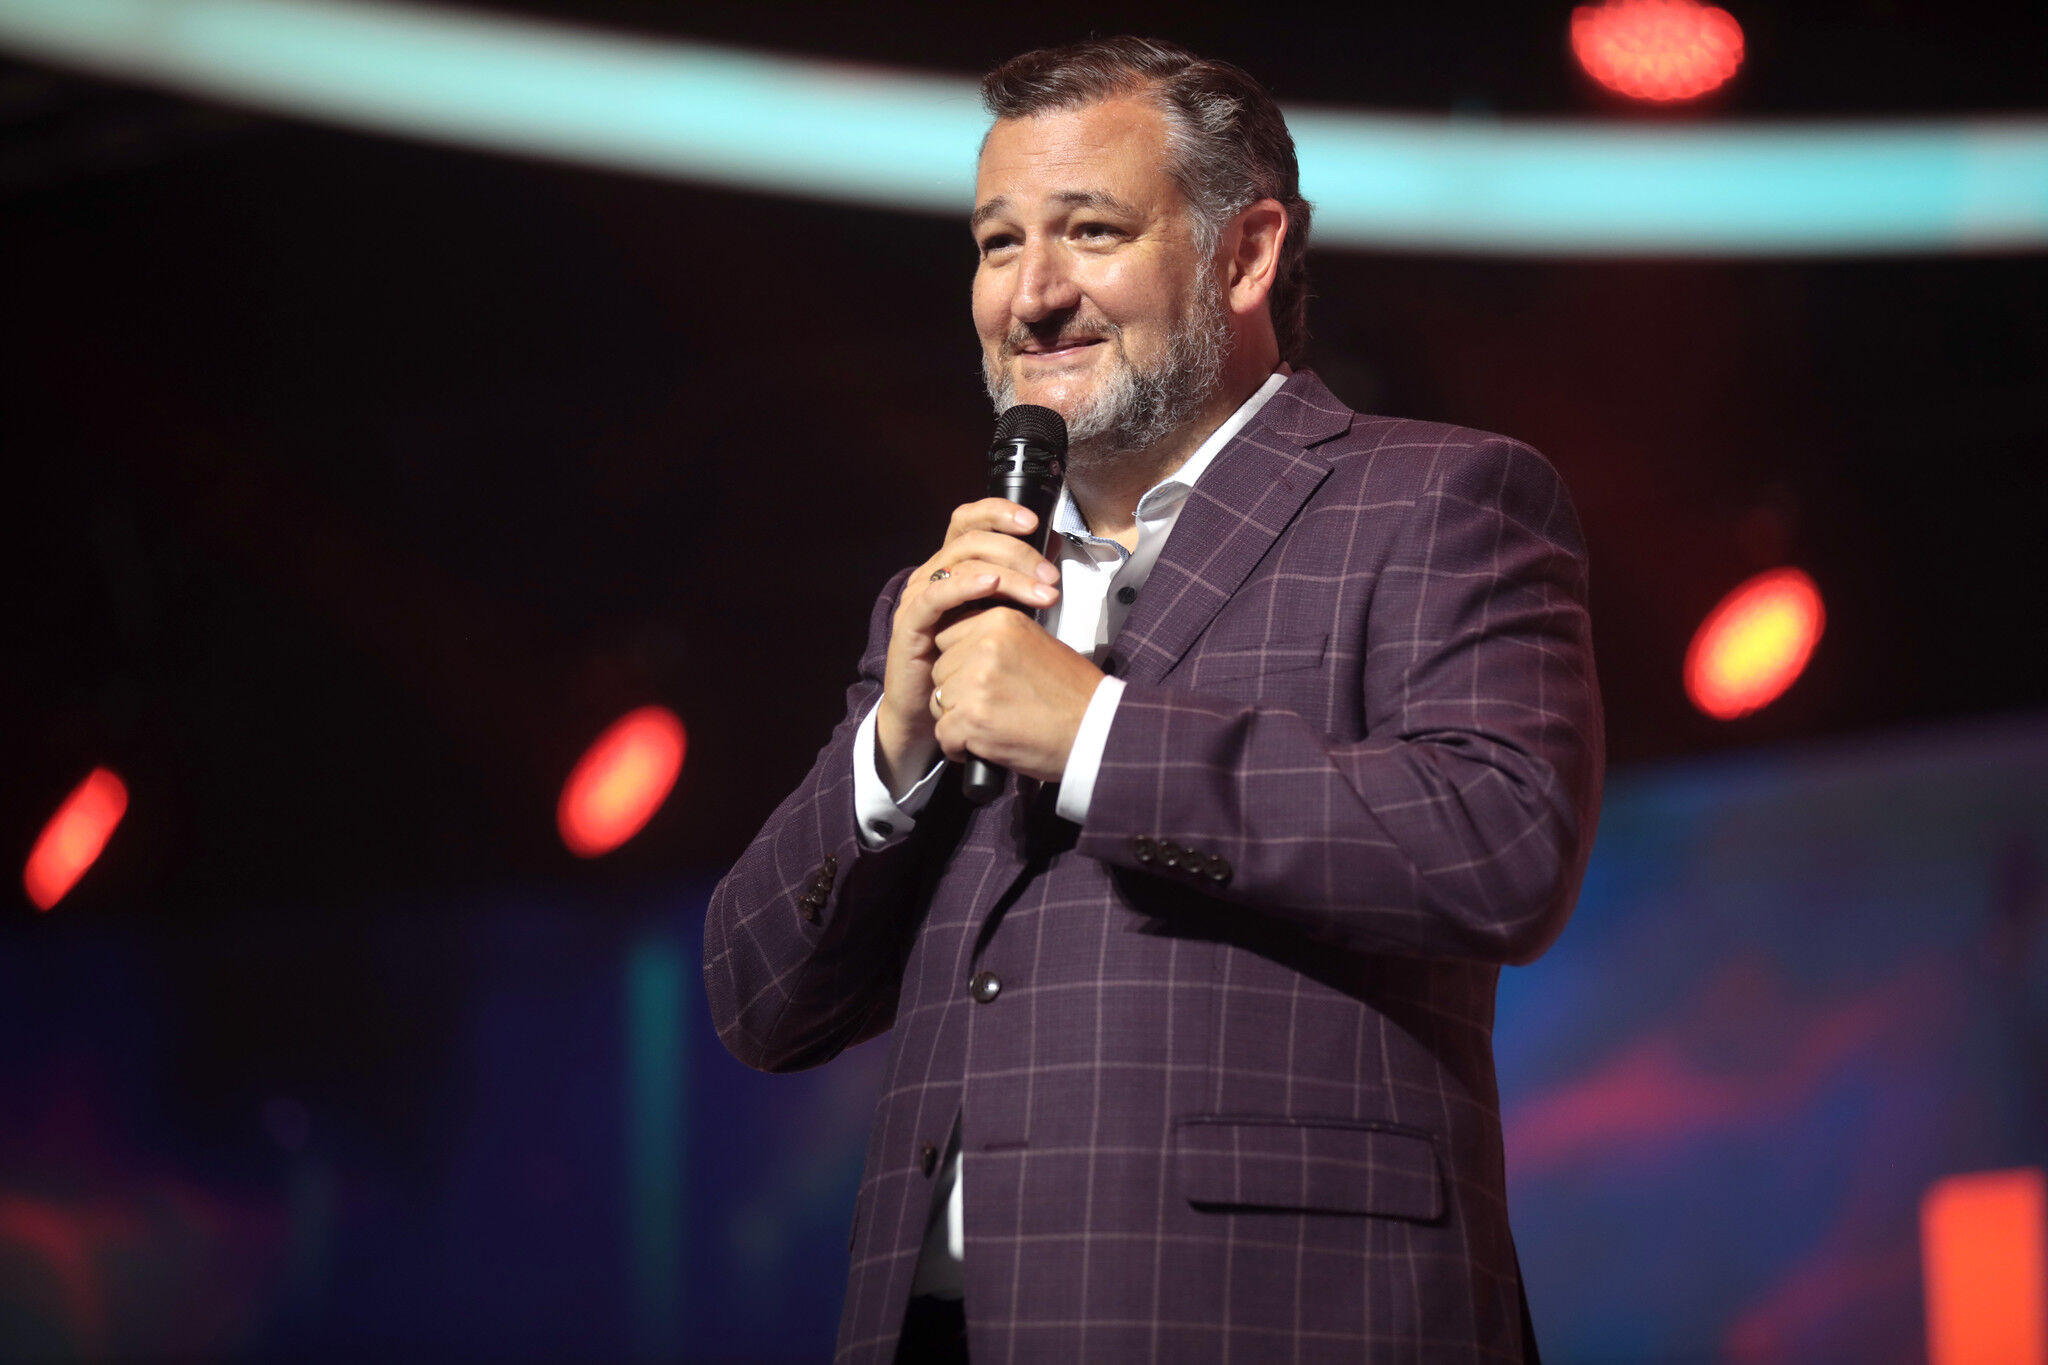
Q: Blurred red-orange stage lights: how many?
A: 4